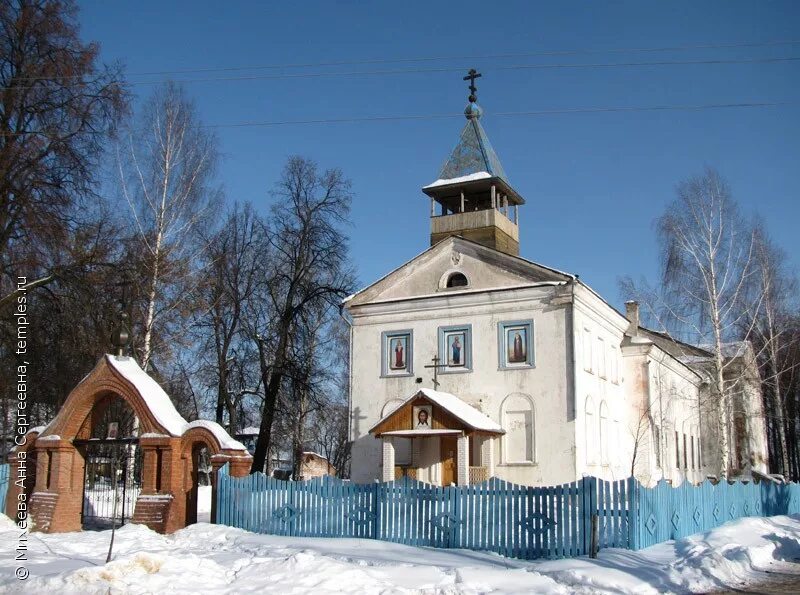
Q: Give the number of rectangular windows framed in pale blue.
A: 3